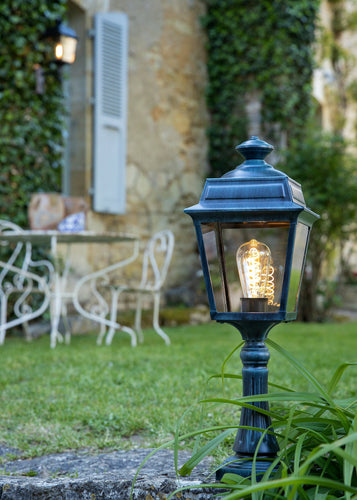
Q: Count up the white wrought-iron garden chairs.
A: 2